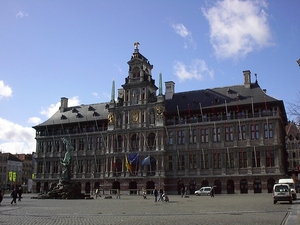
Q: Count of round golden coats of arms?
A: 3